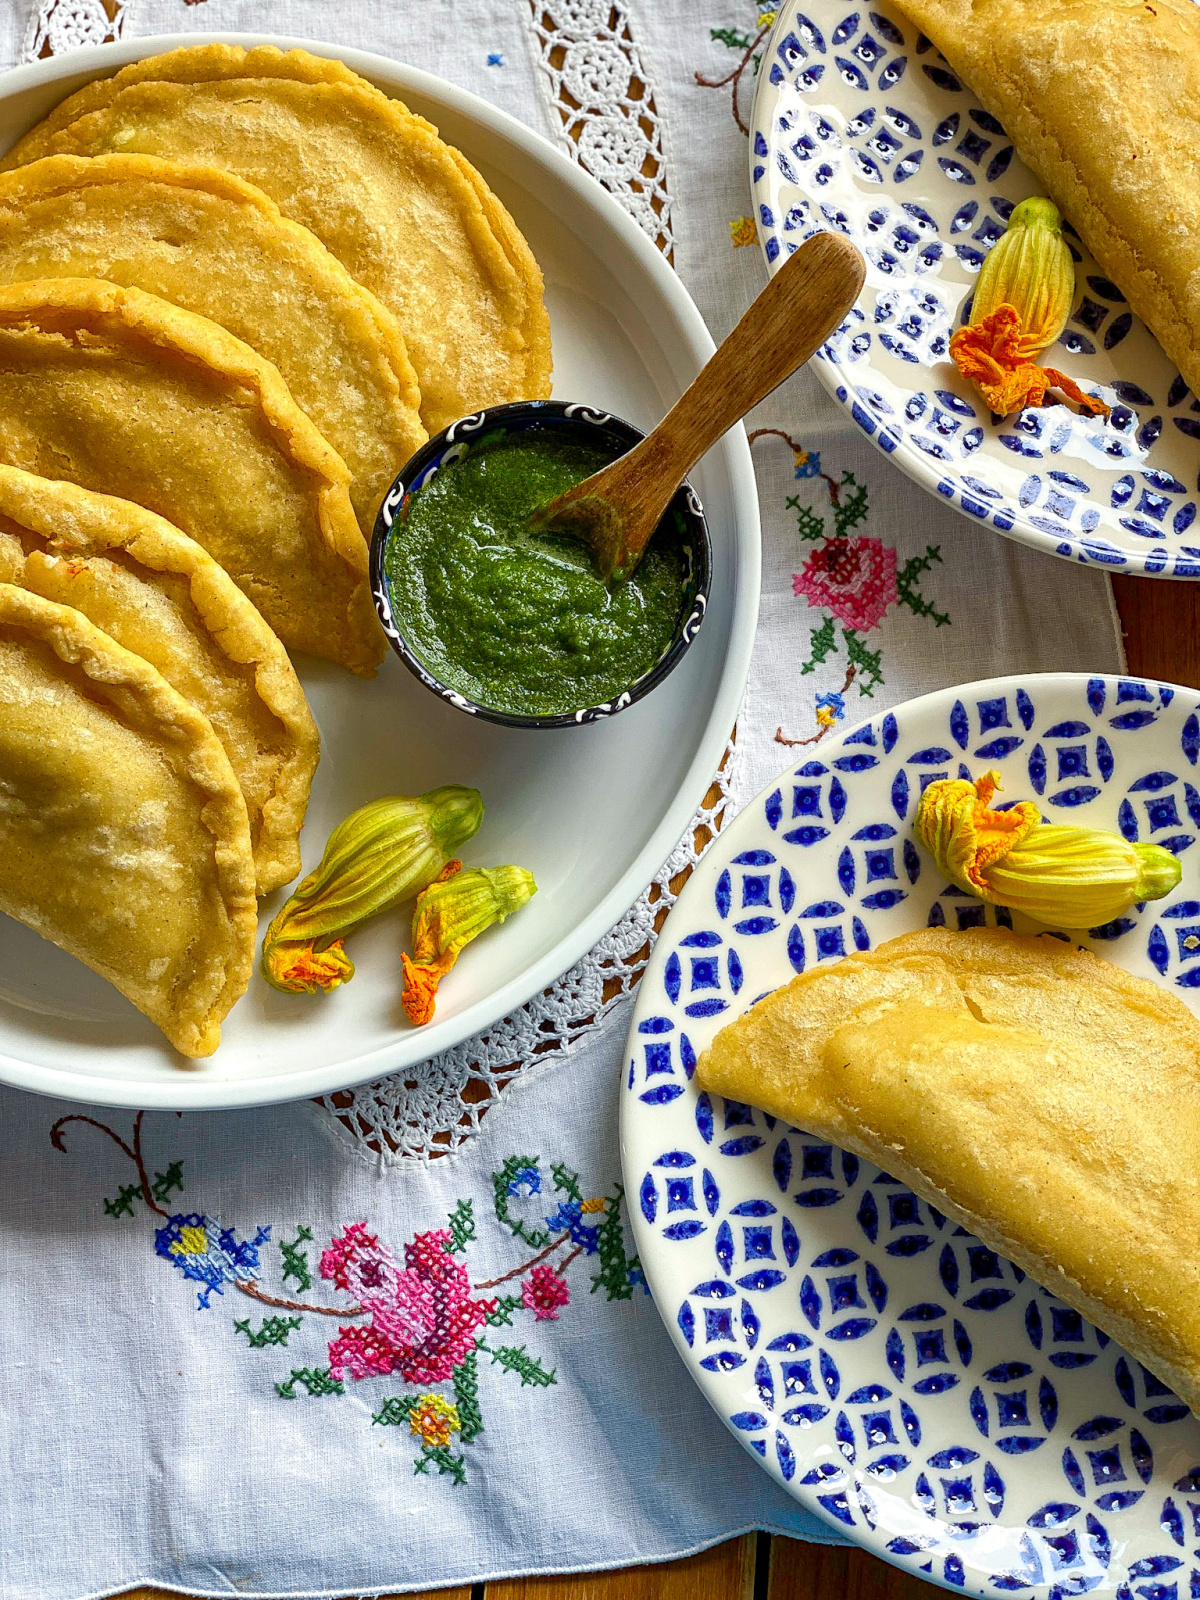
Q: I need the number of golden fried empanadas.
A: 7